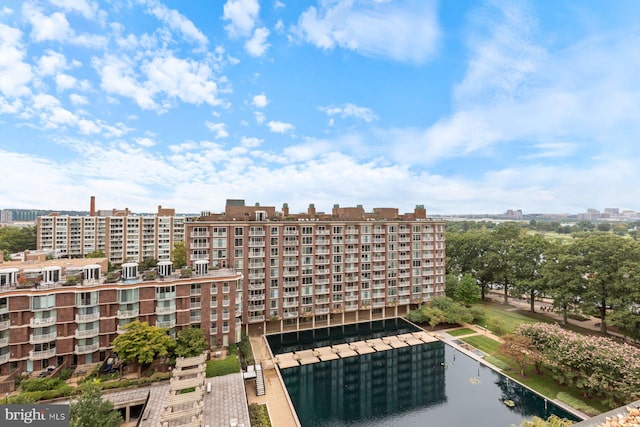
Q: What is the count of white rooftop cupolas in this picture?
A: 6